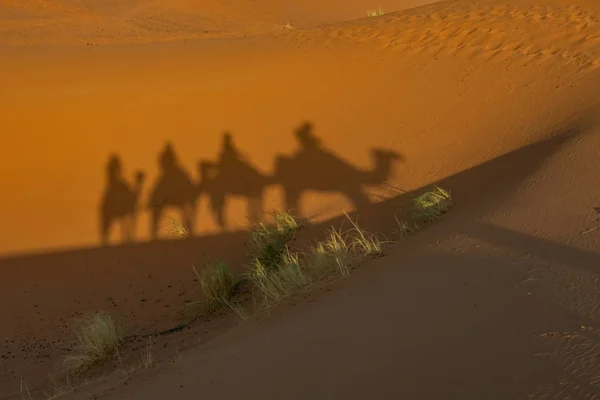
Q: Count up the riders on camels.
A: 4